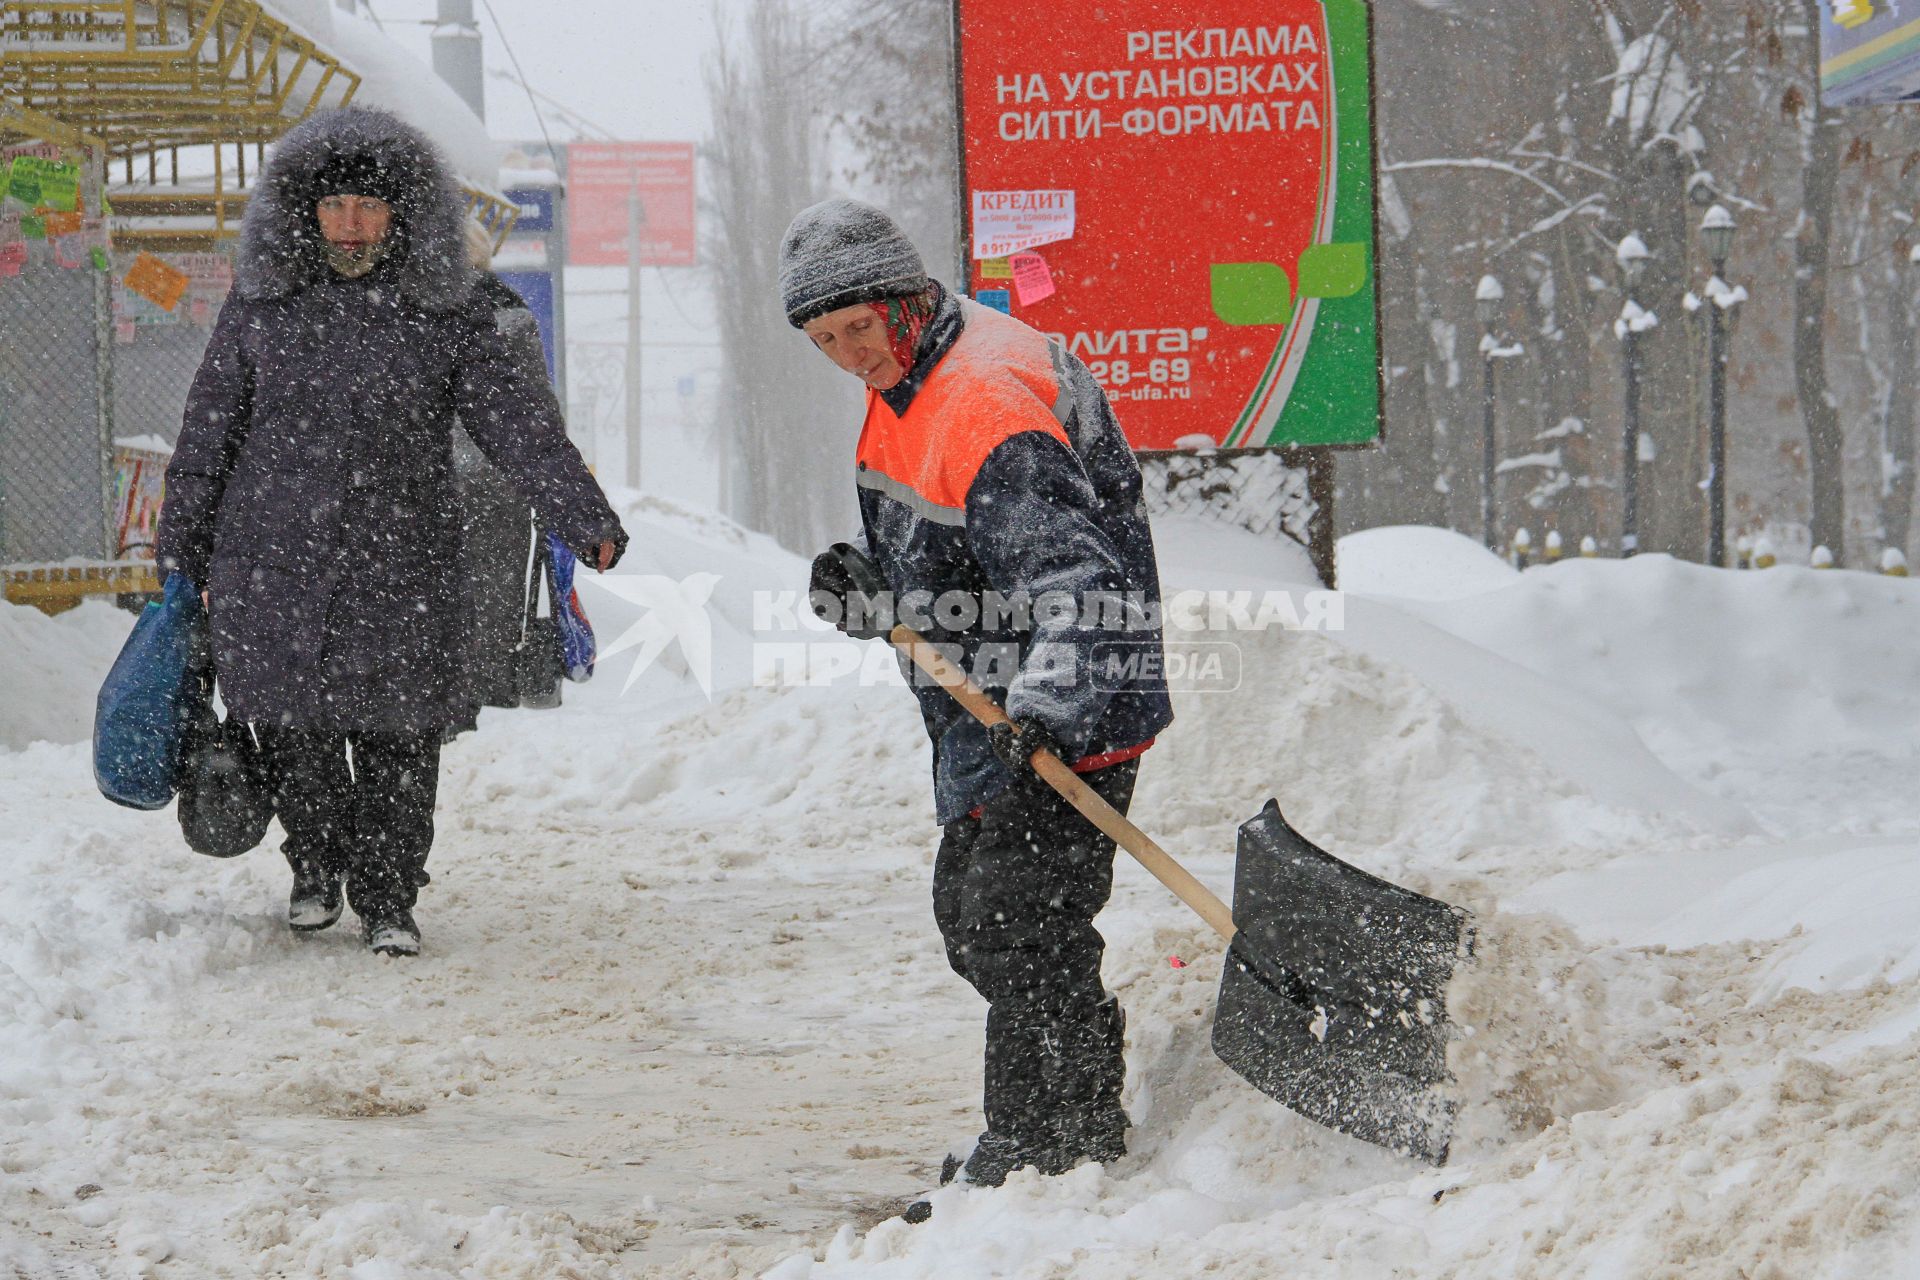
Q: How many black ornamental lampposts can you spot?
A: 3